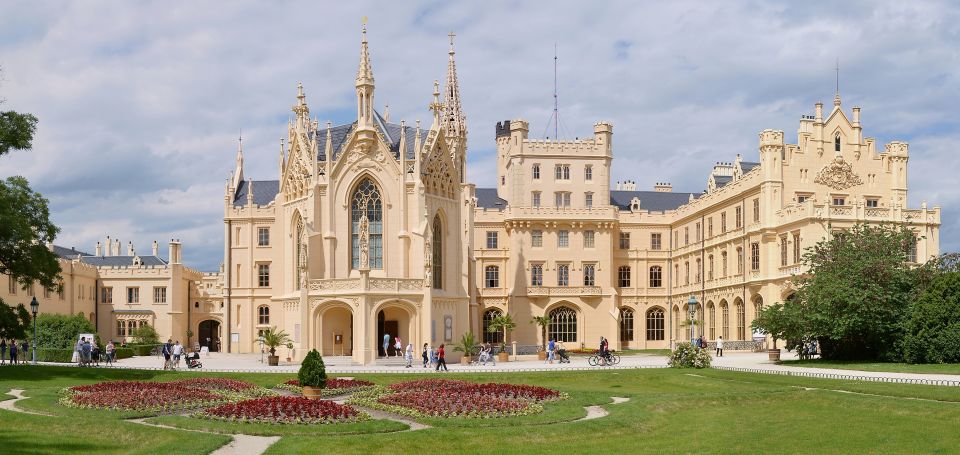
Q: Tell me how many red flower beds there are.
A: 4